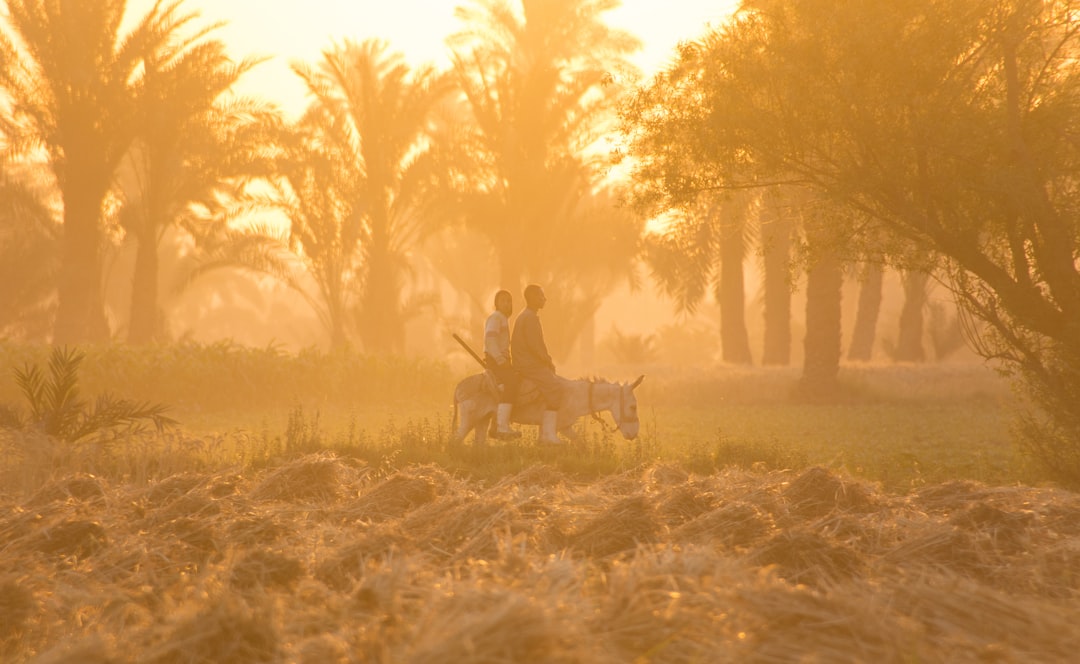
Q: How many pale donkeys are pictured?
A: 1